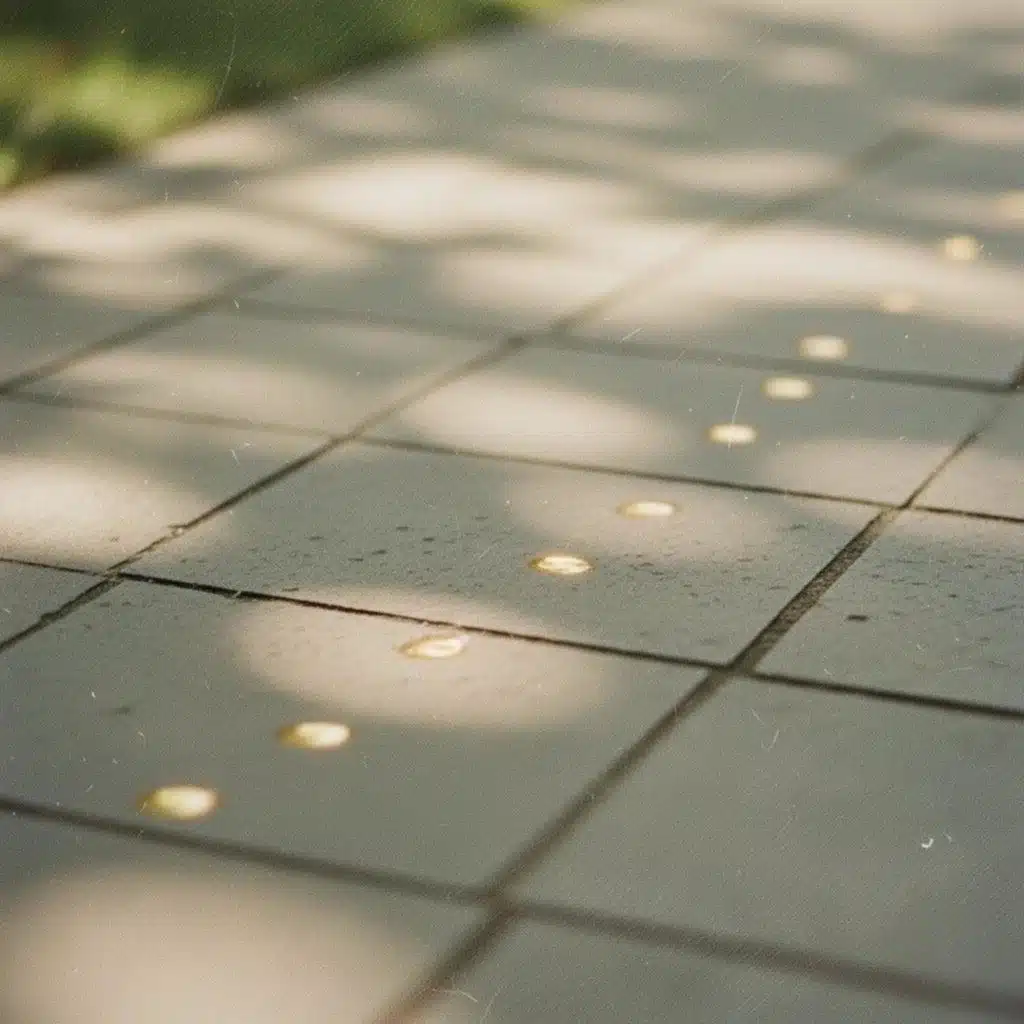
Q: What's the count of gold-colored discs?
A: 11